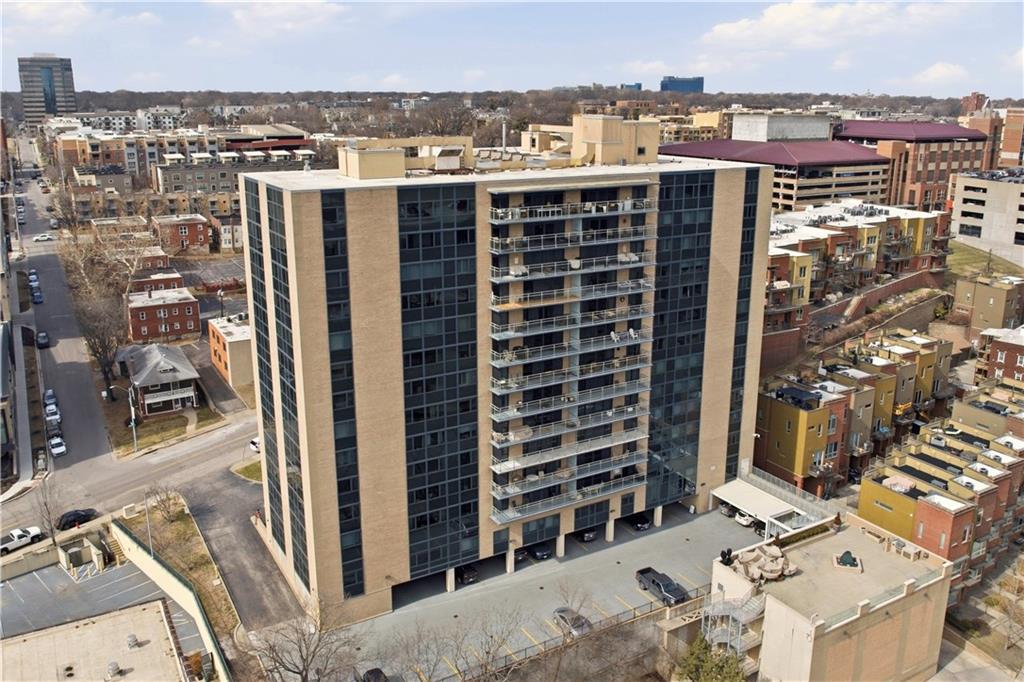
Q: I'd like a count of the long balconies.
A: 12